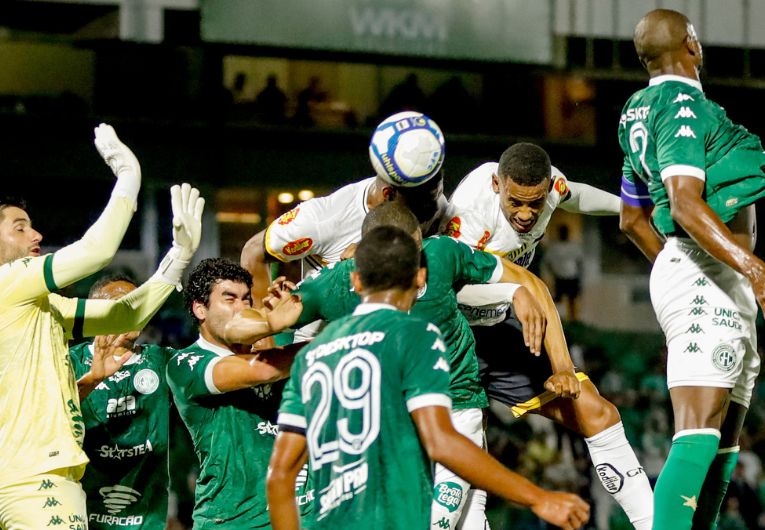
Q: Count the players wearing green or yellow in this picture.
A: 6